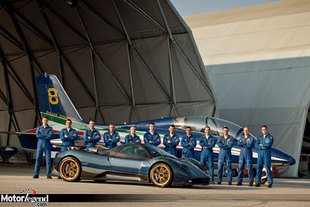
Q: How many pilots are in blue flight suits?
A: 12